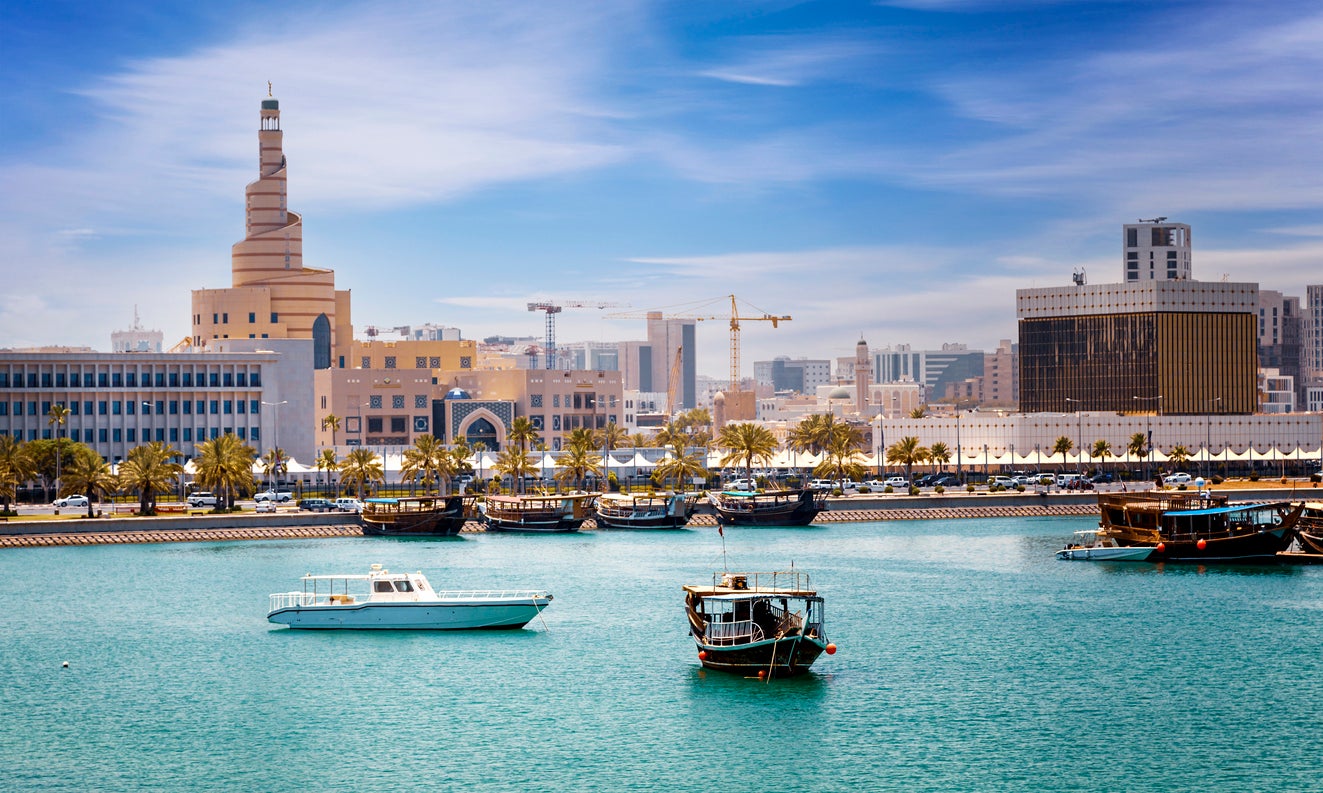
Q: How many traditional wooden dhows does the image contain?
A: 7